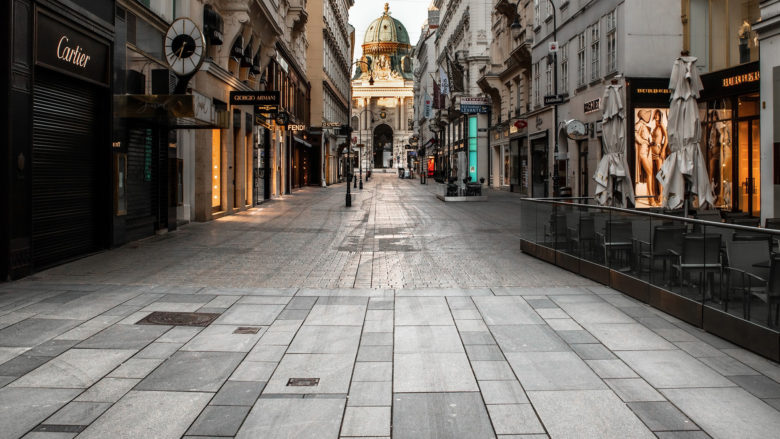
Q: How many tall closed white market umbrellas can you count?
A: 2